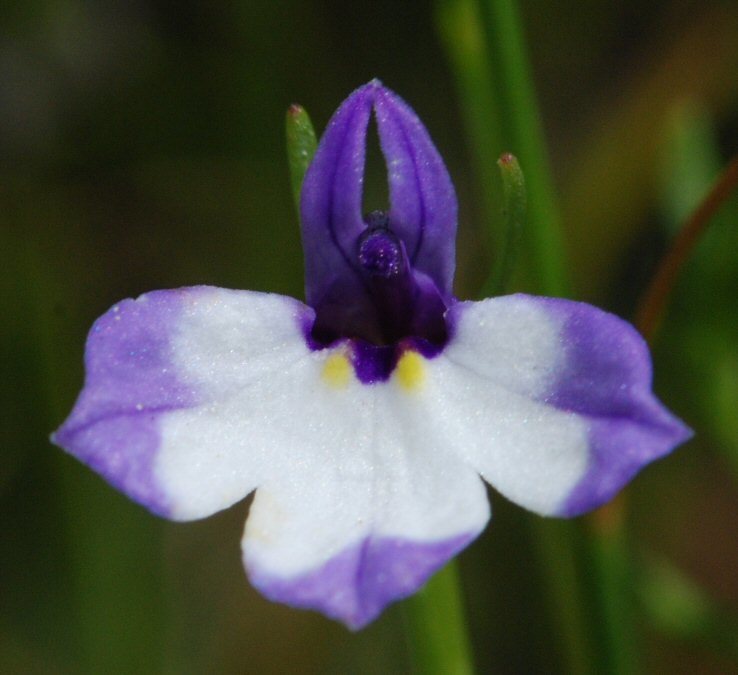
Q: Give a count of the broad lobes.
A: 3